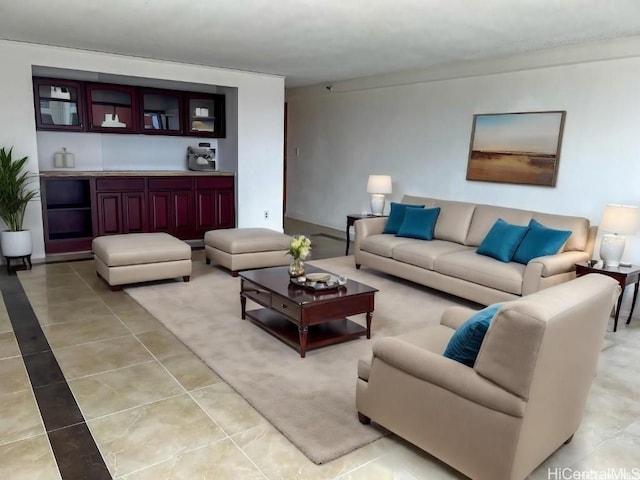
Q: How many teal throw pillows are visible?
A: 5